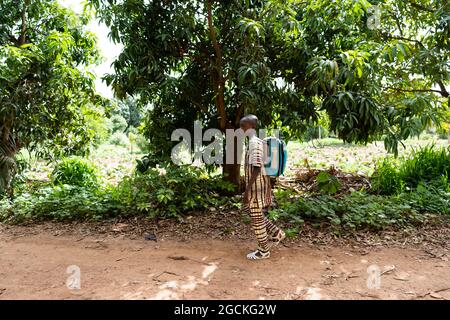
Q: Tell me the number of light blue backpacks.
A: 1